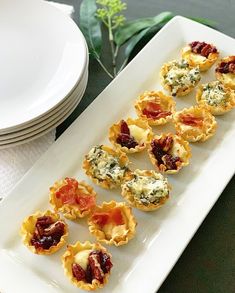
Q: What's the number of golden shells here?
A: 14